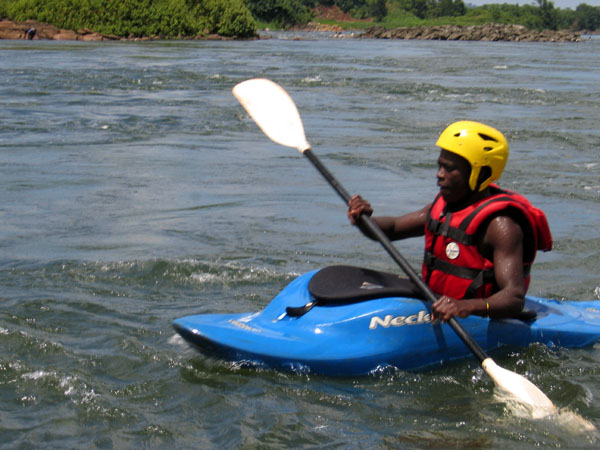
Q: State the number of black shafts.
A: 1